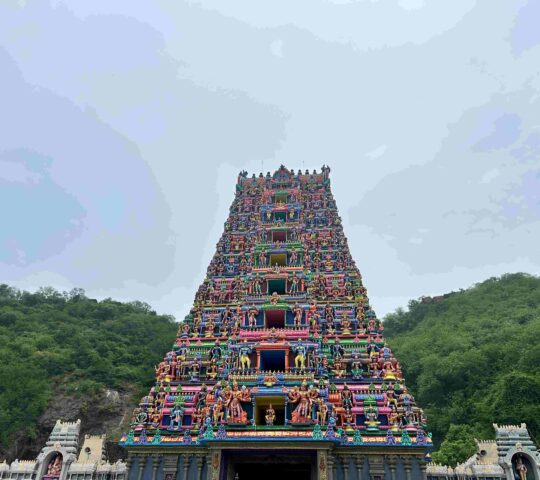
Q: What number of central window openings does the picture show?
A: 8